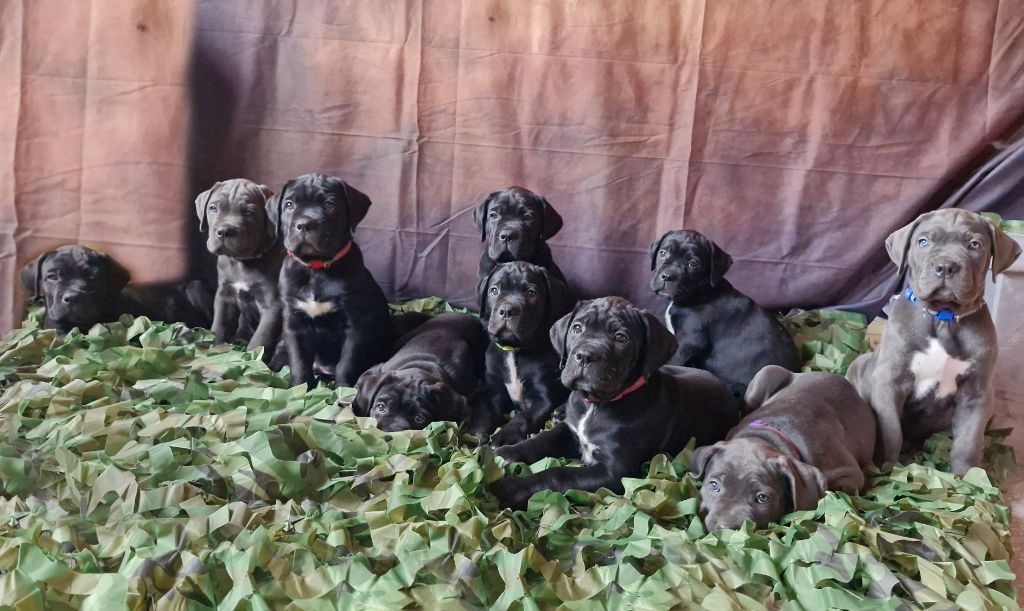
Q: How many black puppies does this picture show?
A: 7